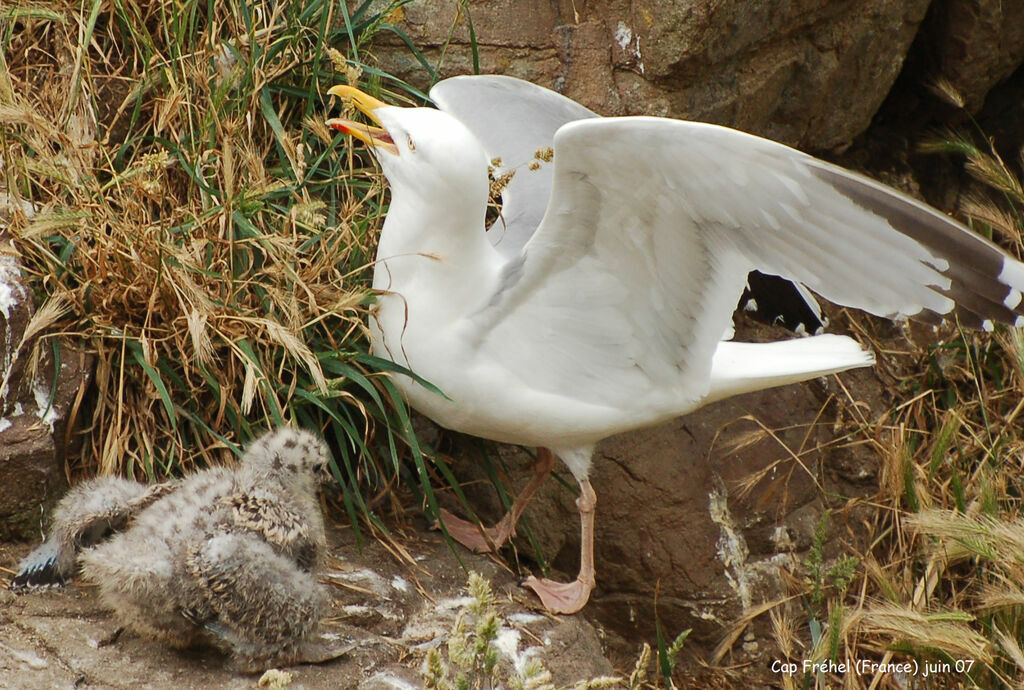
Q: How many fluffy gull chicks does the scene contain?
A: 1